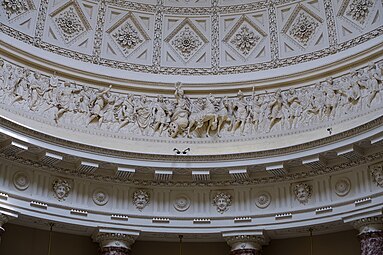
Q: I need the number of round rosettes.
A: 5